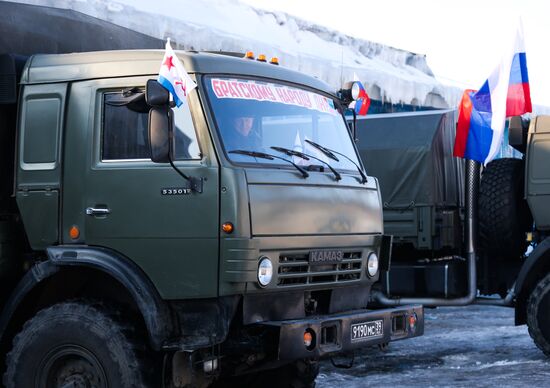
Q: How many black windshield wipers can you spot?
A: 3